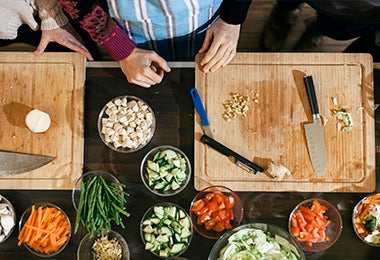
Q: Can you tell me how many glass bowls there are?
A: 11